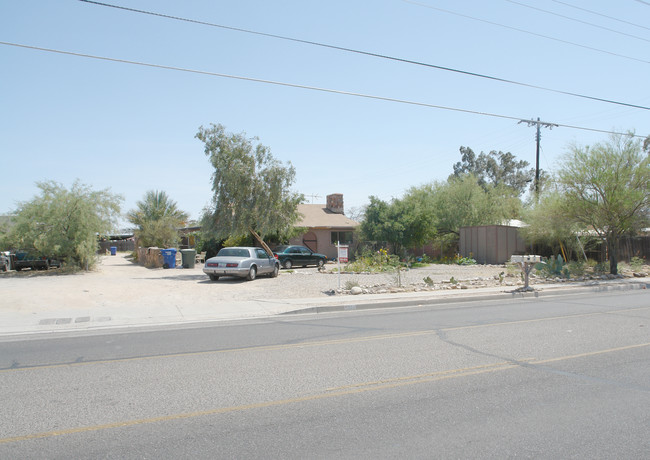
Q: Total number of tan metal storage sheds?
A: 1